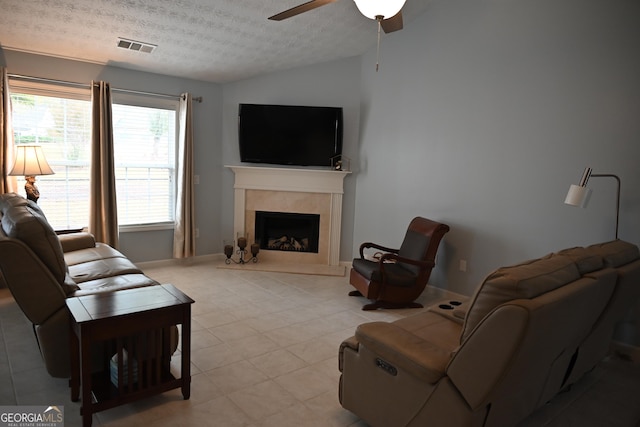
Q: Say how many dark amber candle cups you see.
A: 3